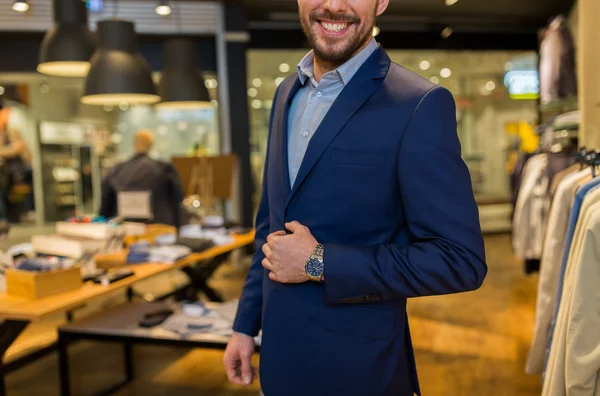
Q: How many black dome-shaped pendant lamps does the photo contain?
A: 3